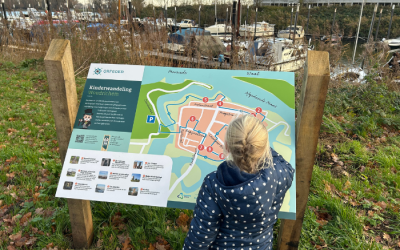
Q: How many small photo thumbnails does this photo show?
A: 9